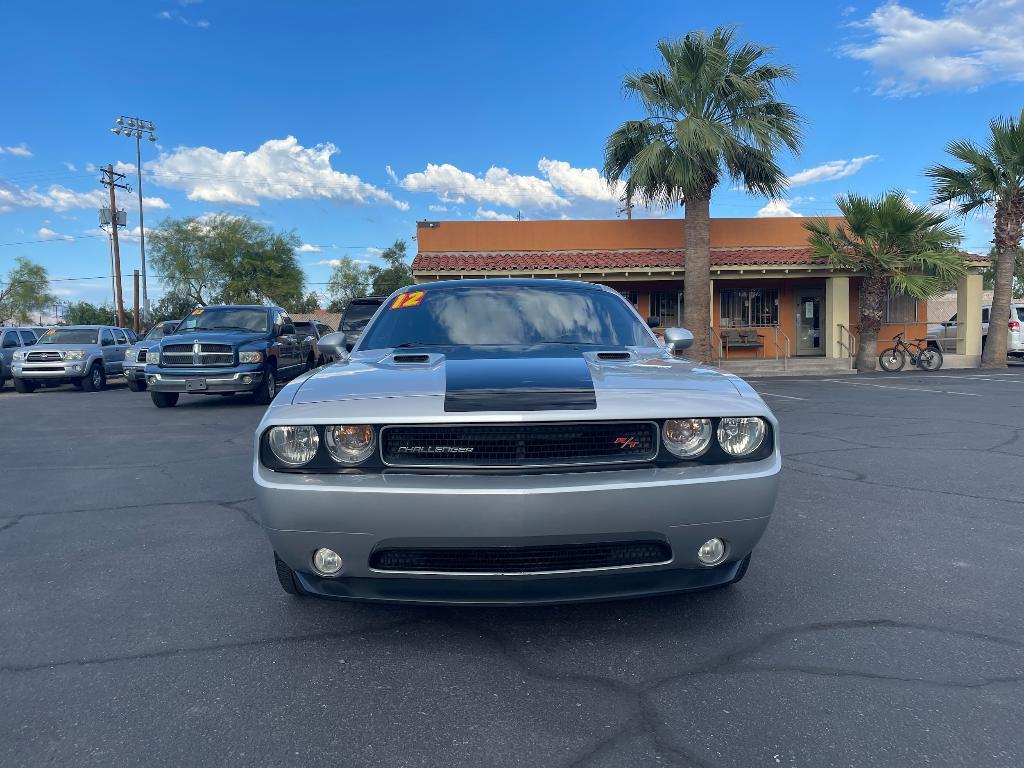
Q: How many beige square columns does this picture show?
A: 2